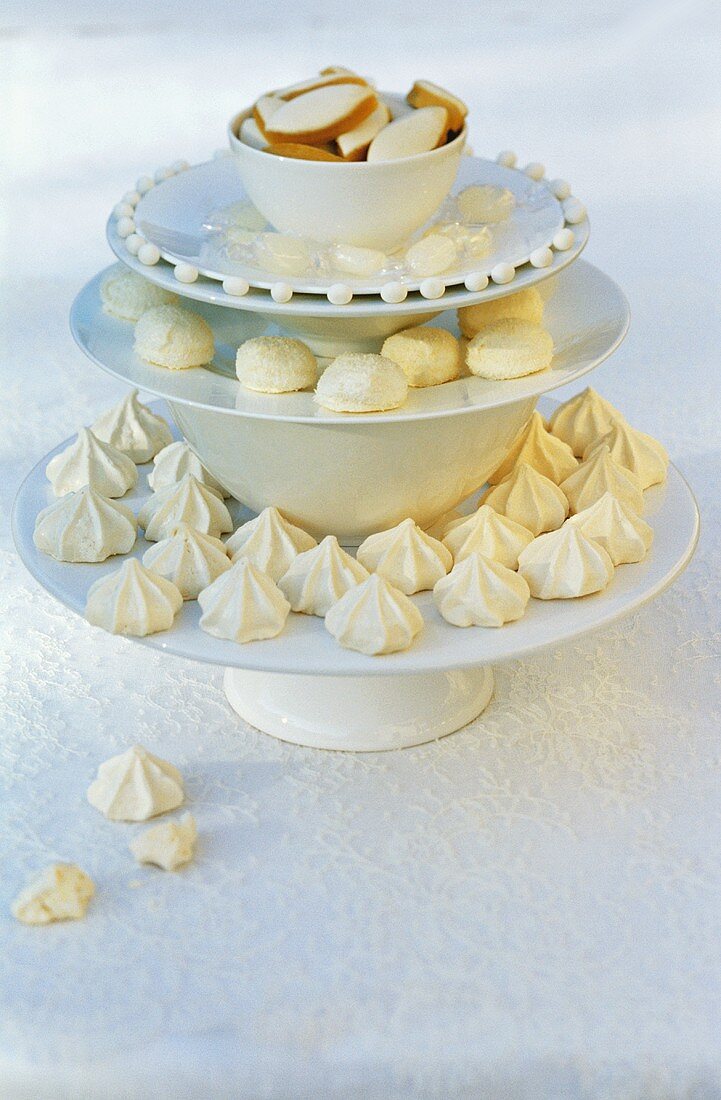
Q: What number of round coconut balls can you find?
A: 7